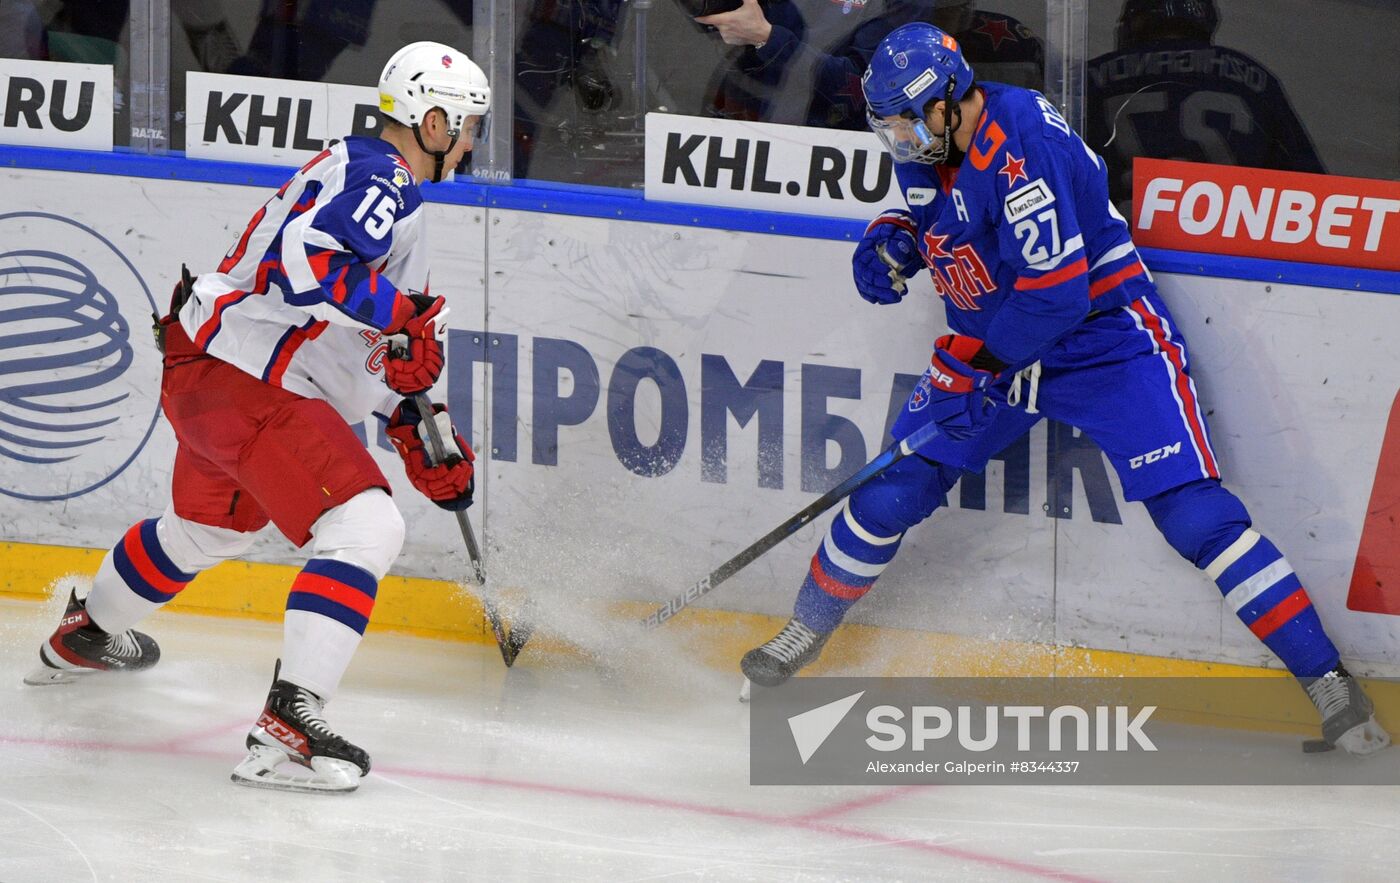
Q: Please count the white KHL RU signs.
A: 3